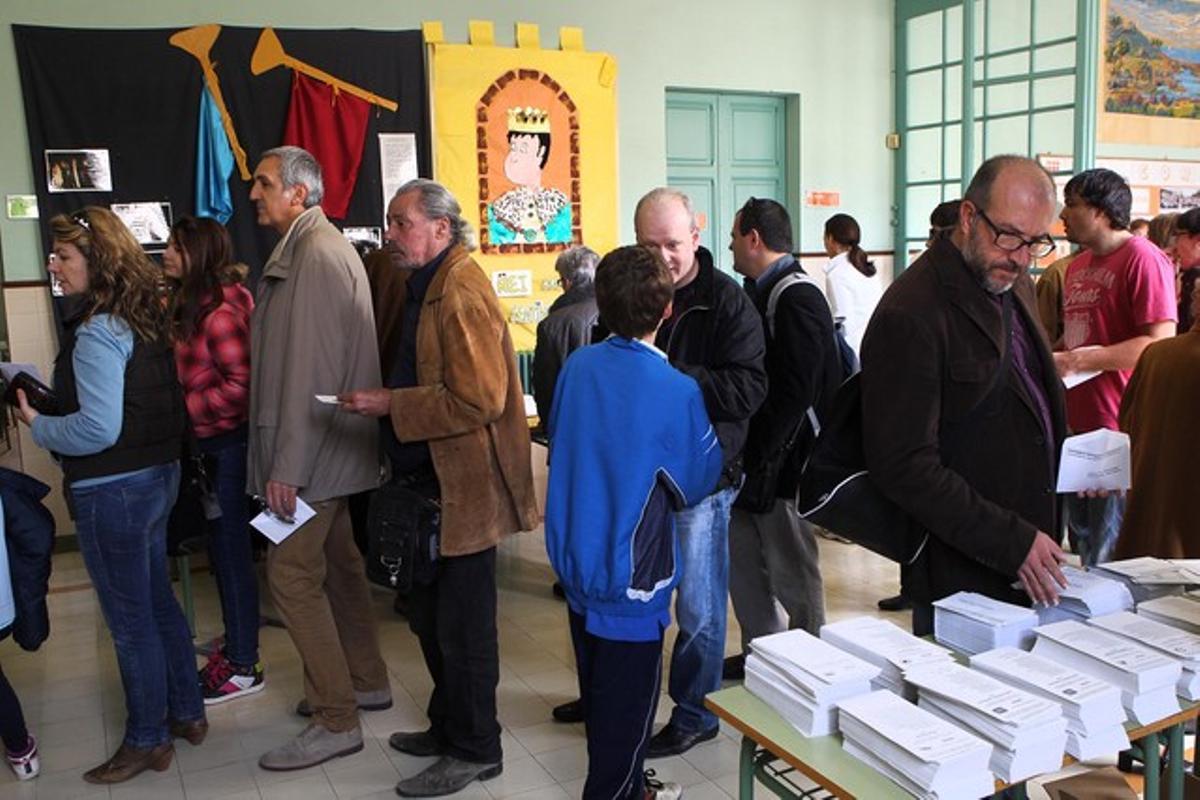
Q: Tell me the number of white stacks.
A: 11